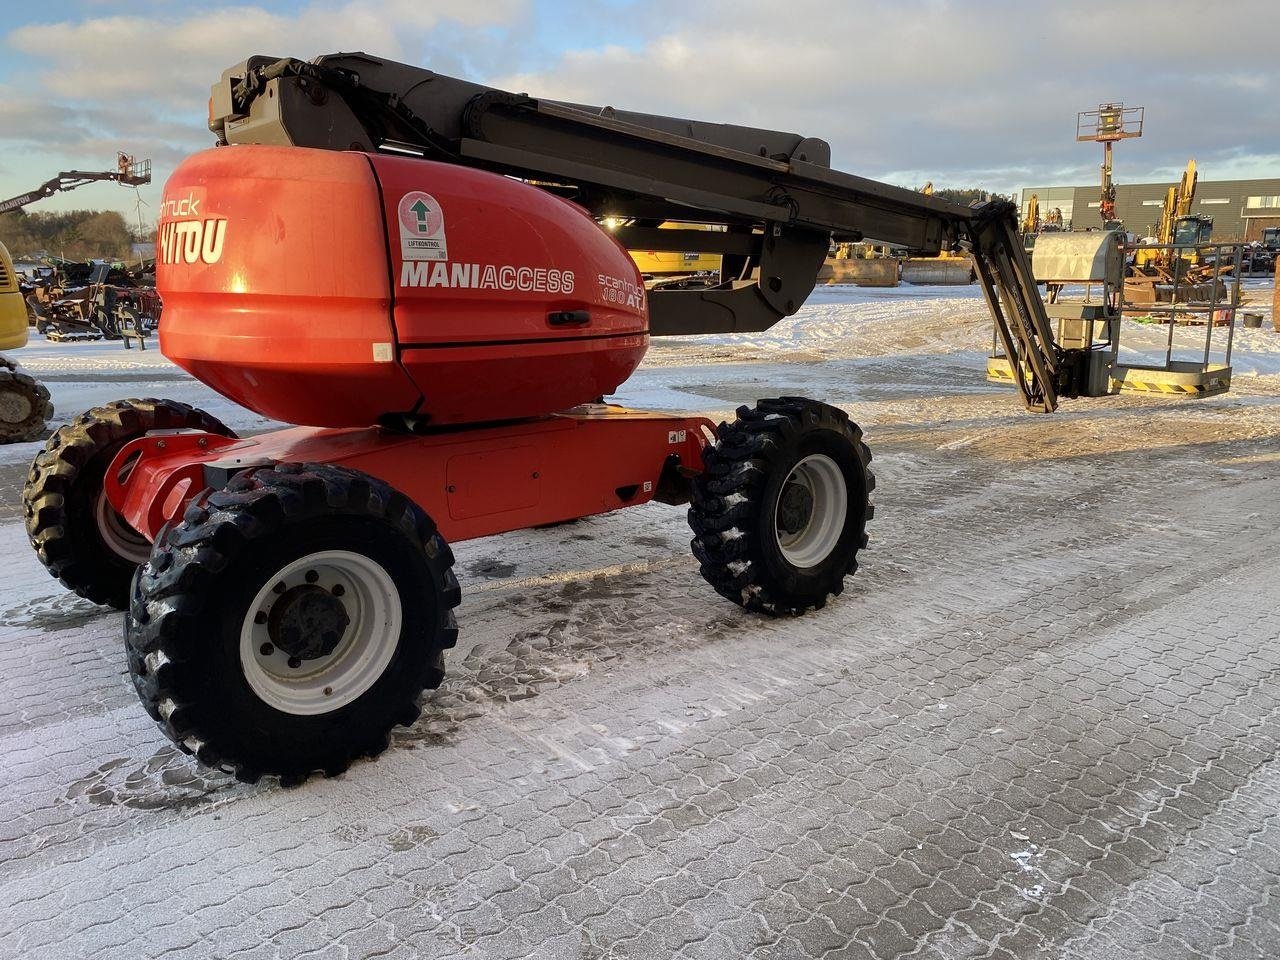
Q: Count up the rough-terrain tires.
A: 3